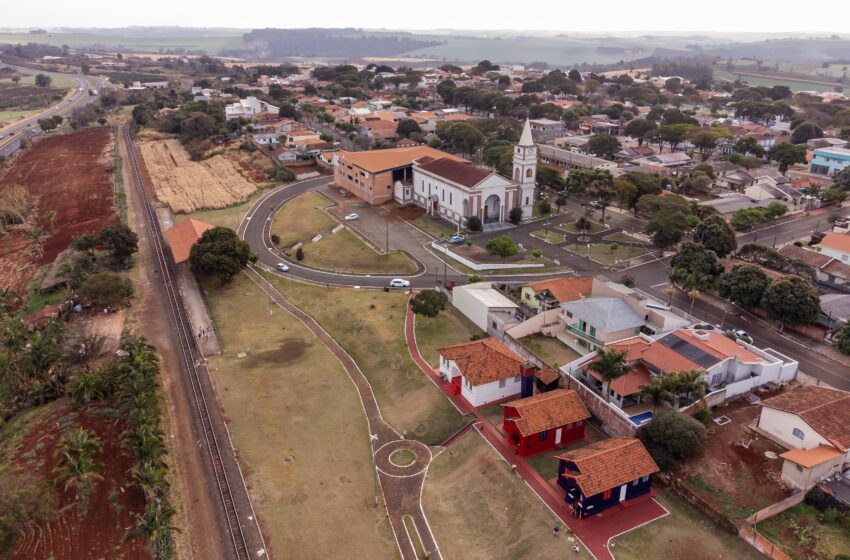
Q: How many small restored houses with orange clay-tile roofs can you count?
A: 3